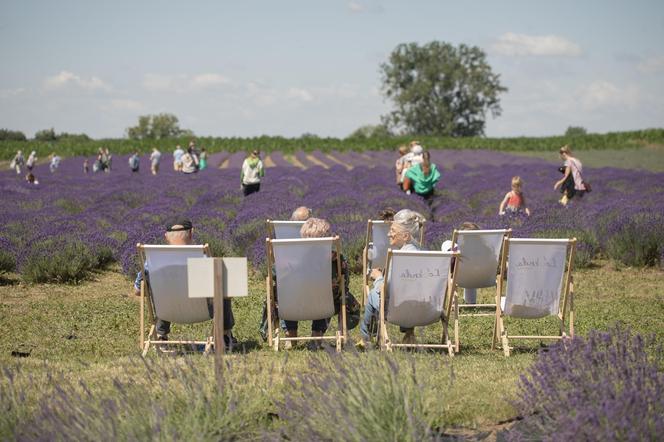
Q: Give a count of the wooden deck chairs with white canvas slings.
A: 7